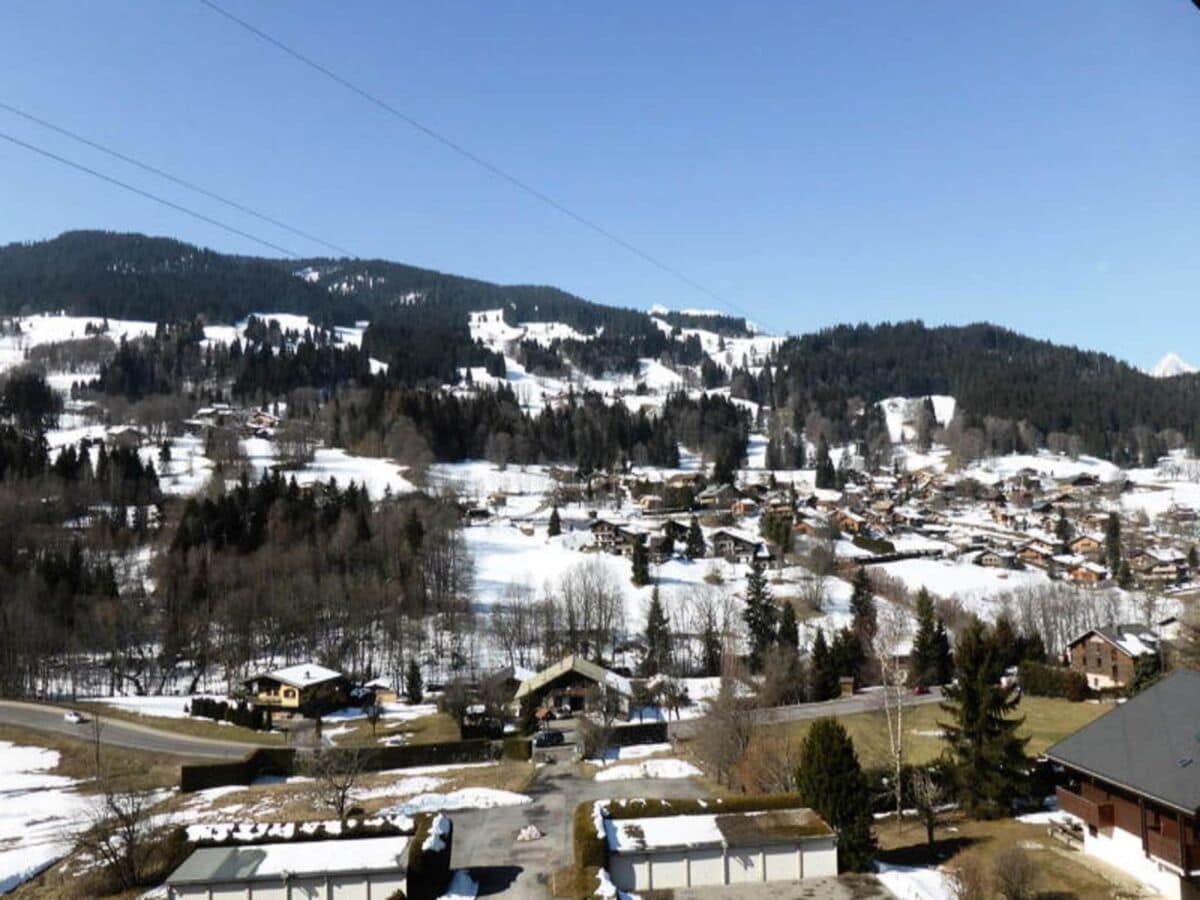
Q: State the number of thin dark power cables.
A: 3